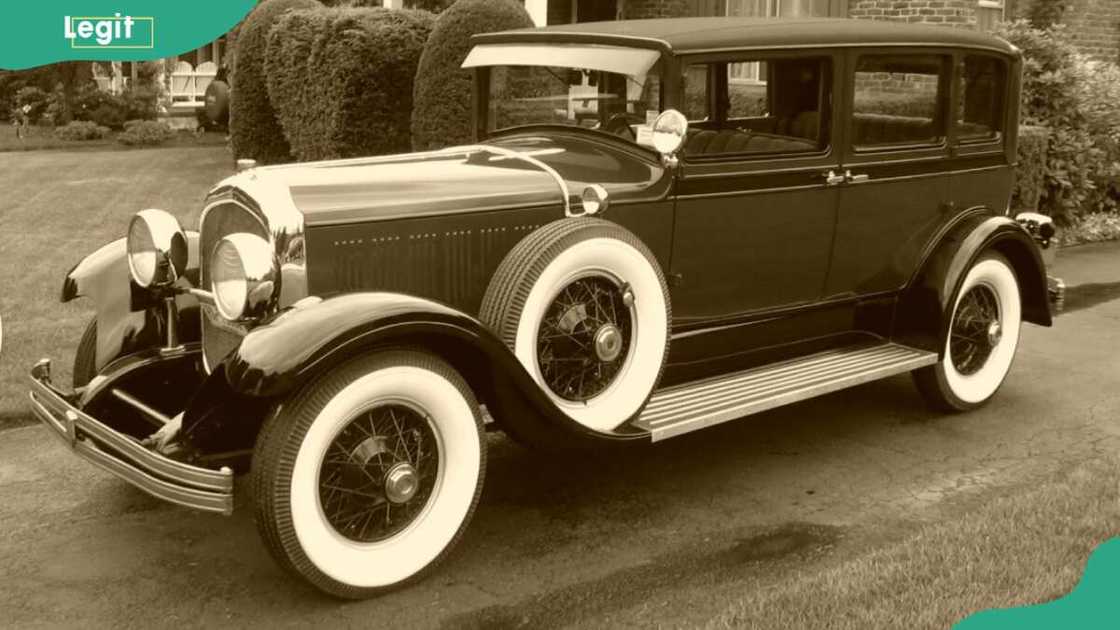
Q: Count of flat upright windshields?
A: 1